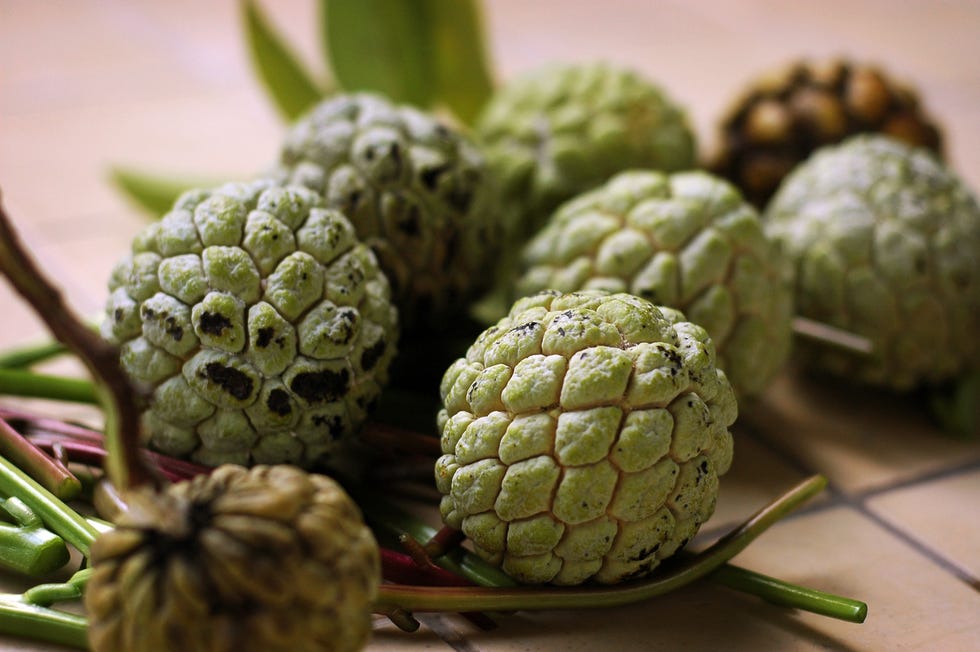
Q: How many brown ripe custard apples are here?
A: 2